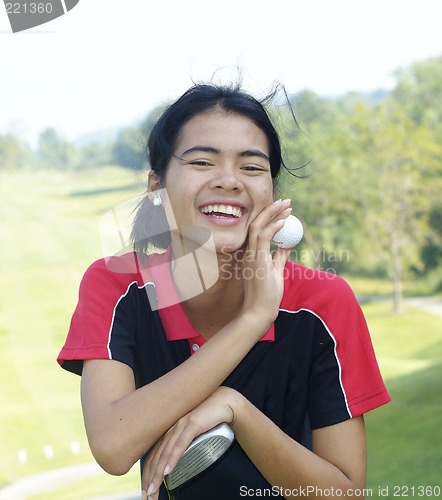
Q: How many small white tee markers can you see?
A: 3